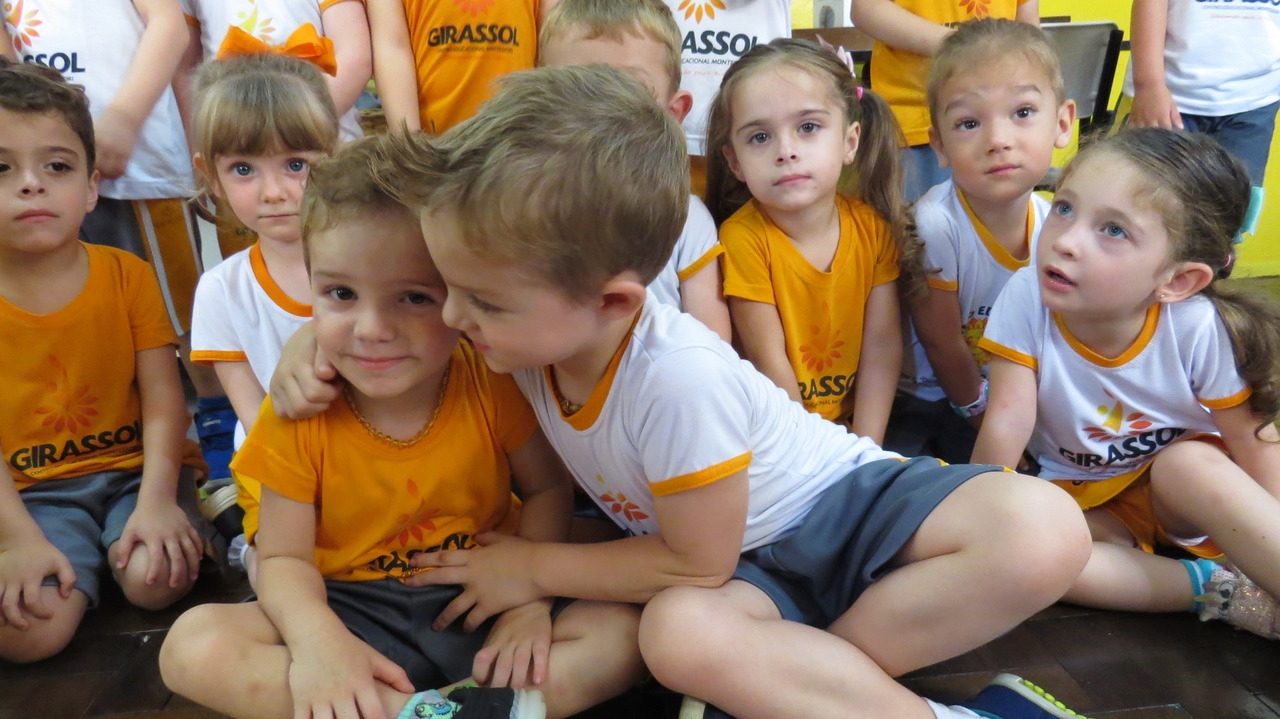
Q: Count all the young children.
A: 14